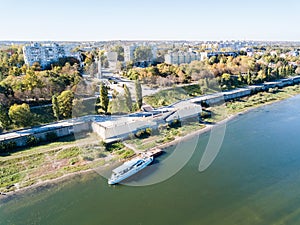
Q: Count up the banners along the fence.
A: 0